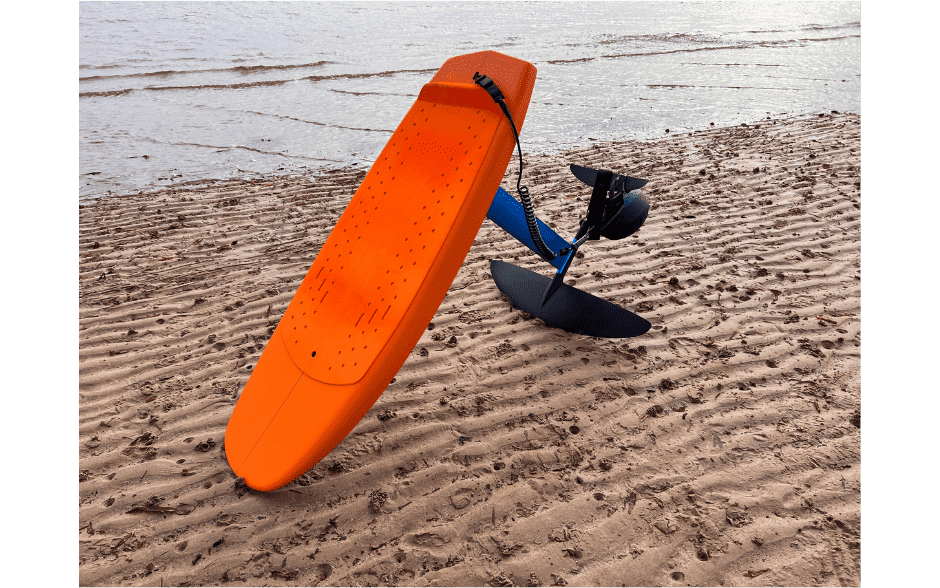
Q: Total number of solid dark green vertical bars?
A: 2